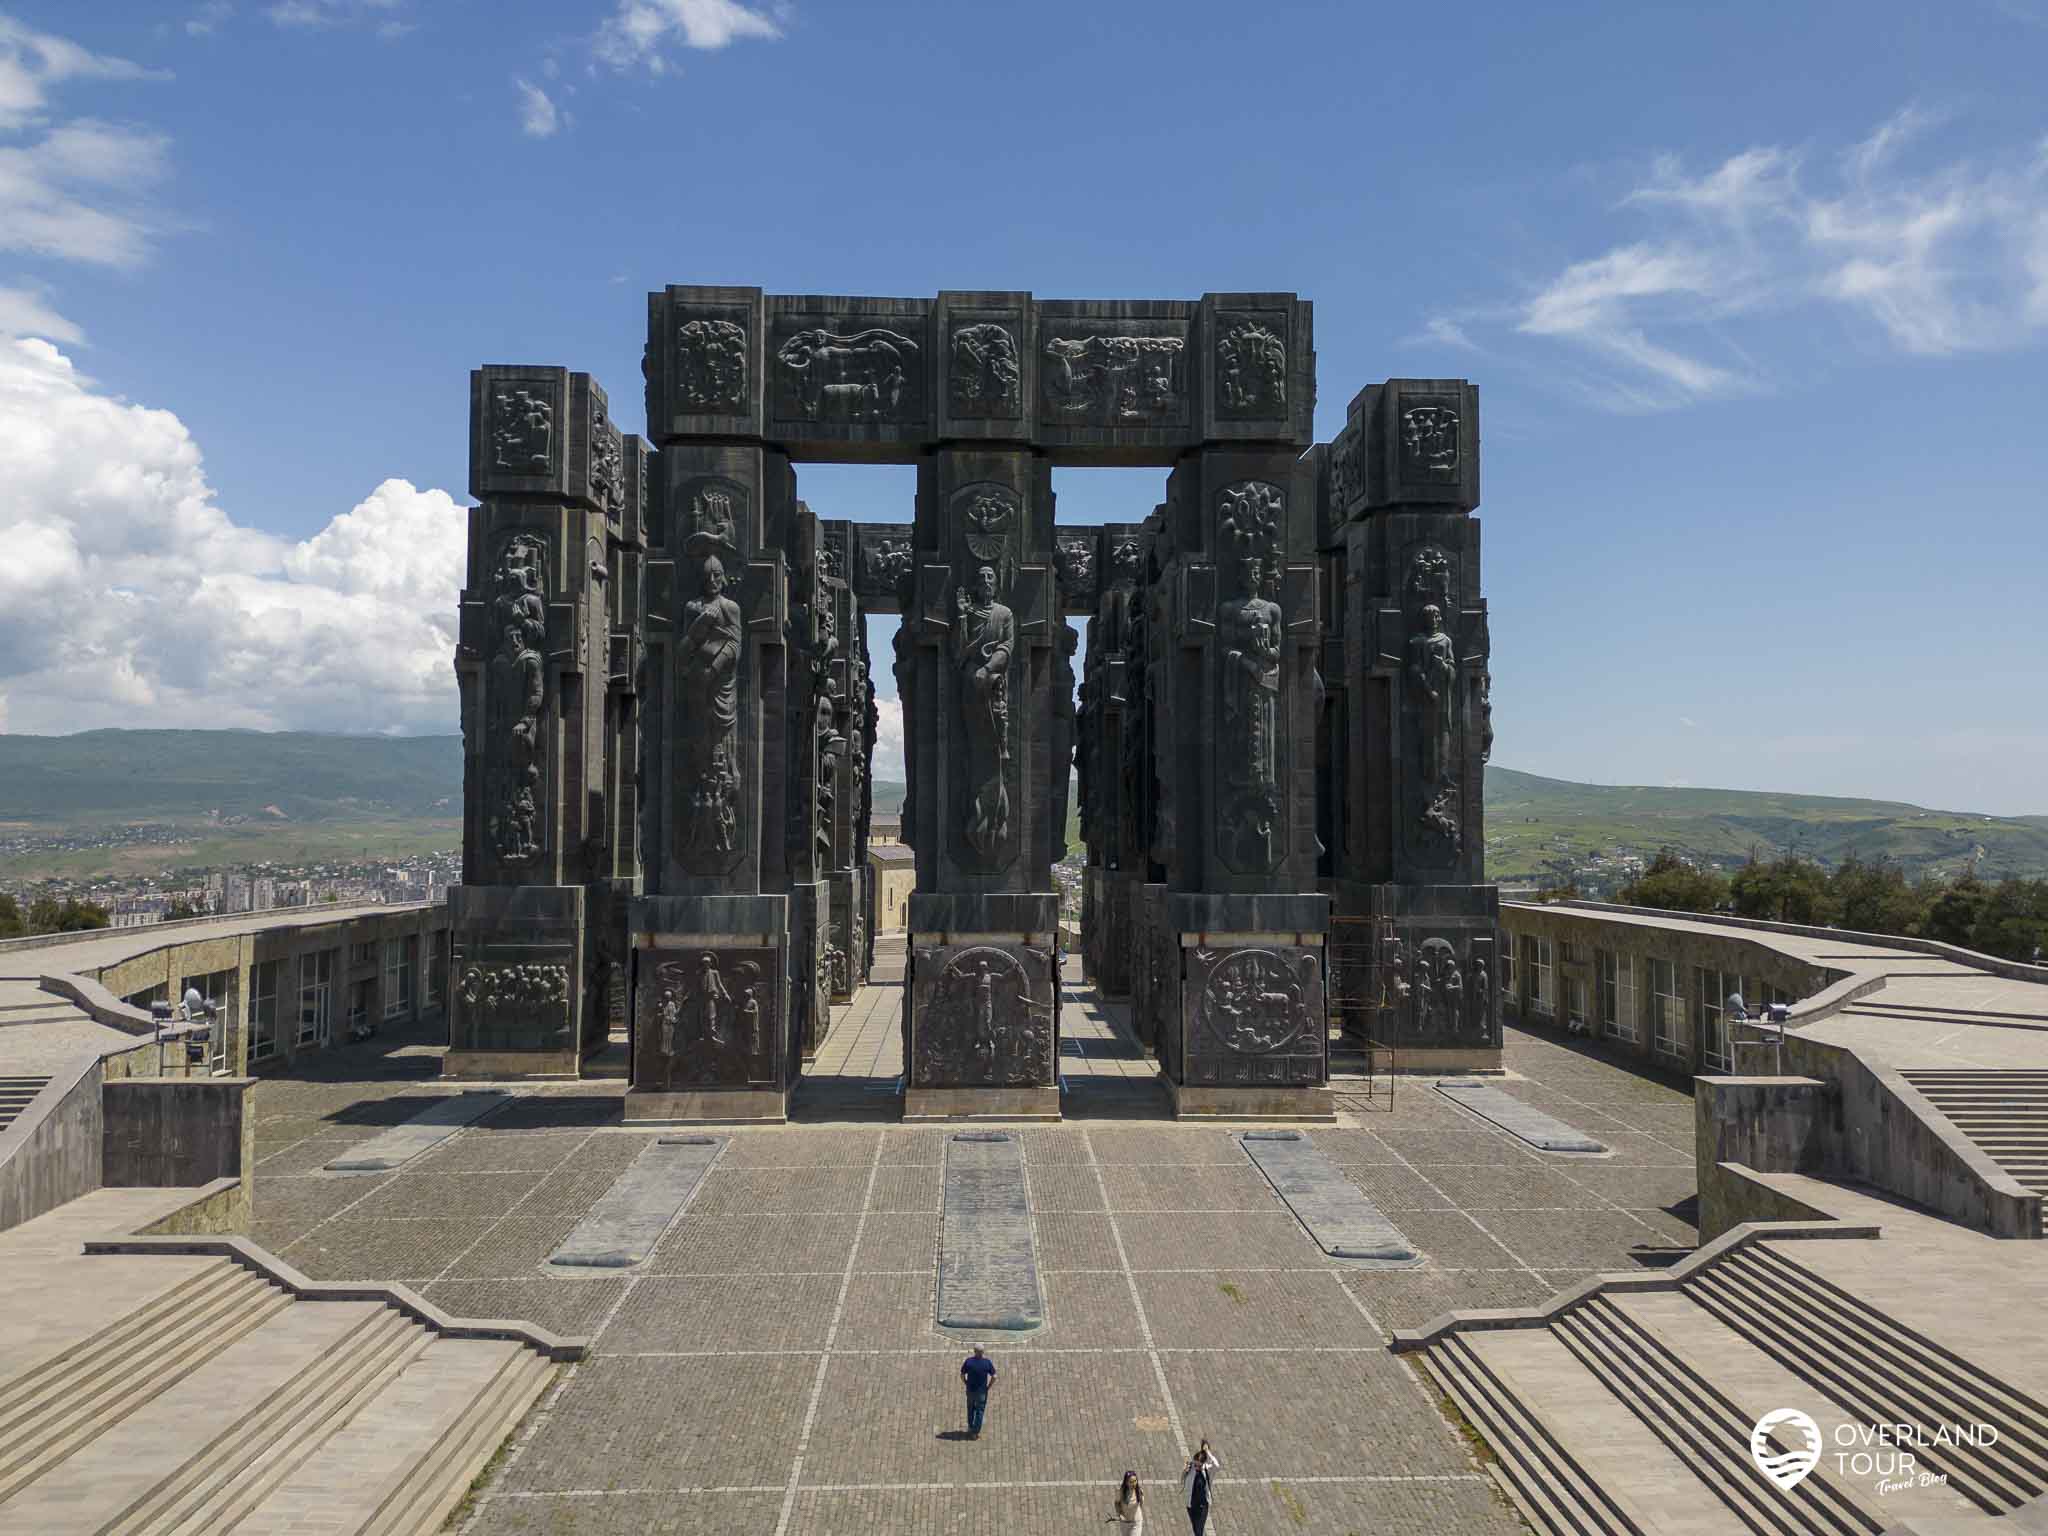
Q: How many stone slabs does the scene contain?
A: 5